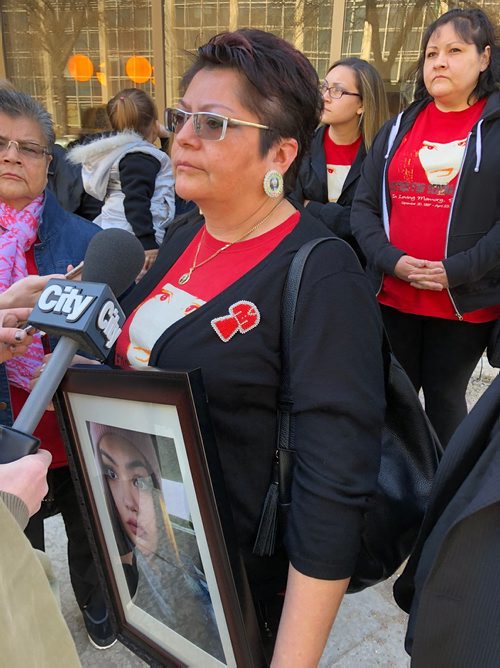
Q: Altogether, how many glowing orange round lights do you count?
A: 2